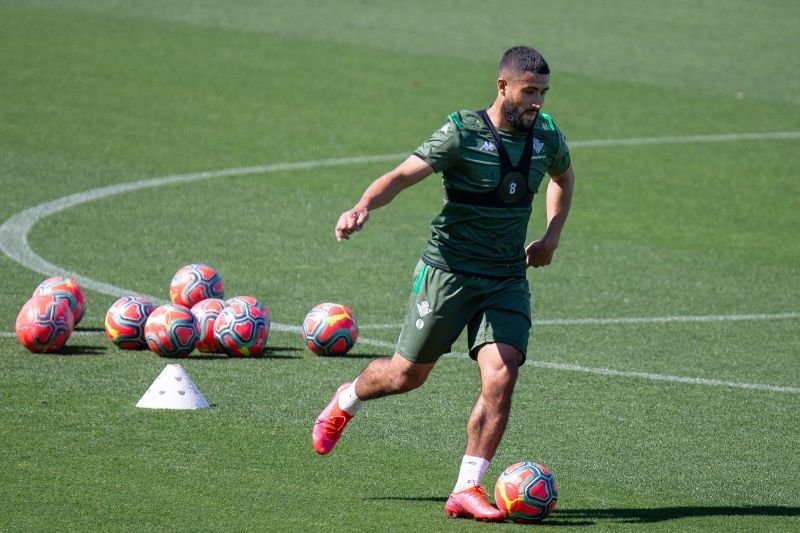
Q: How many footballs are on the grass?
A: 9